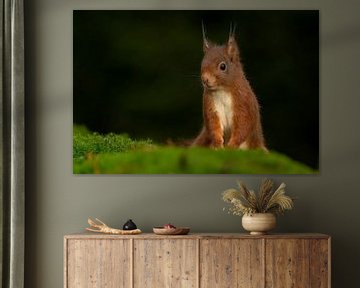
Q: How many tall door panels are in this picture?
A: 4